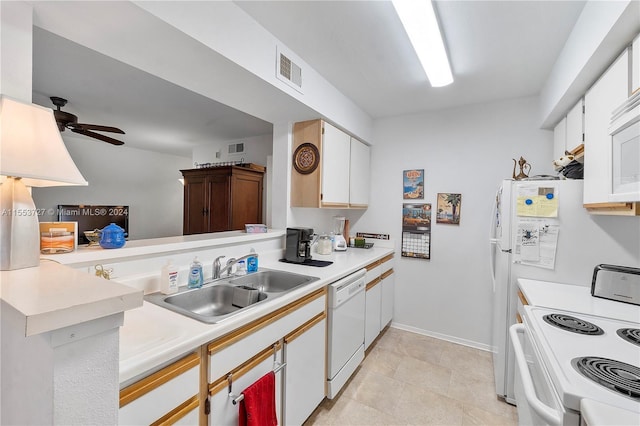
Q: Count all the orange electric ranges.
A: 0